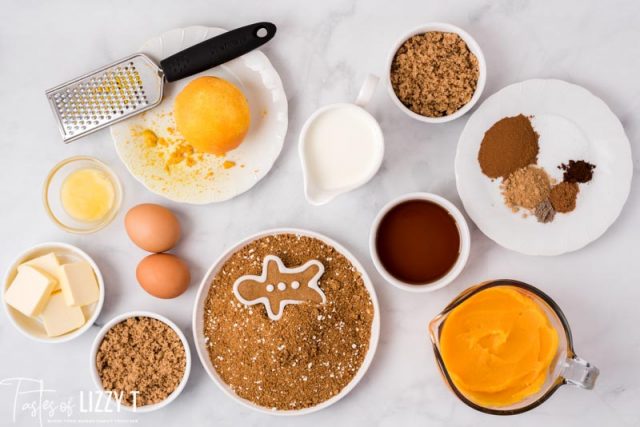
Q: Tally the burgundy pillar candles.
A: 0